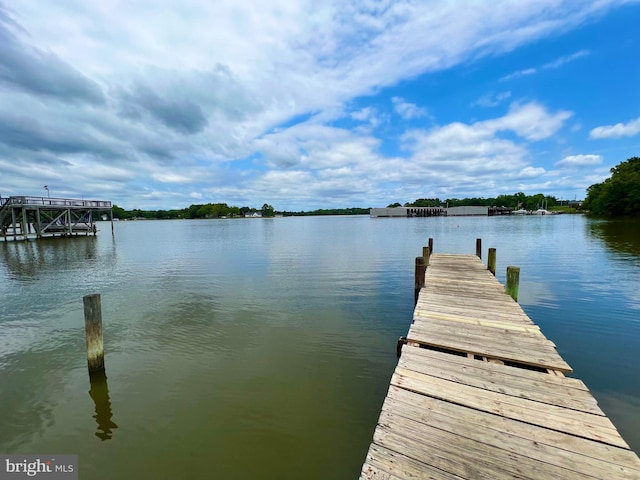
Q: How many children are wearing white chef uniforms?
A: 0